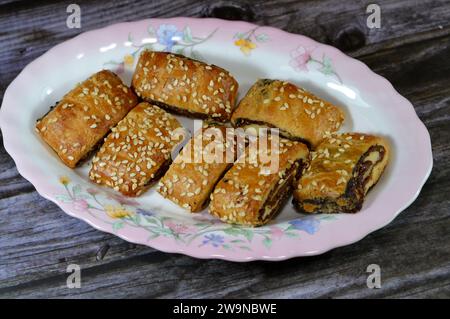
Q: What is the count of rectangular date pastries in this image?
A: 7